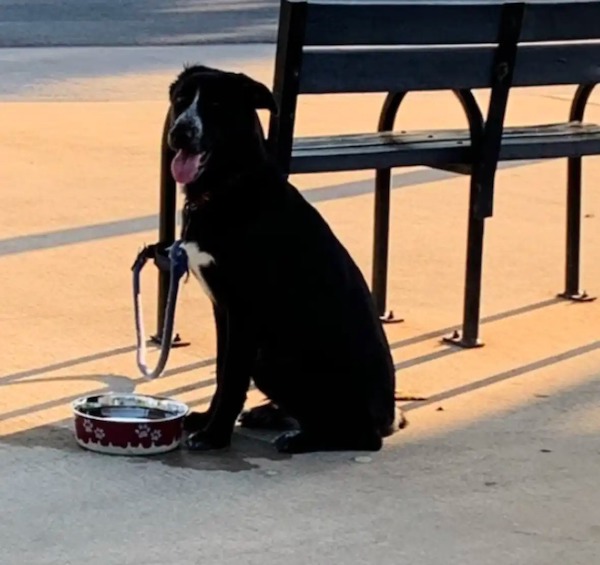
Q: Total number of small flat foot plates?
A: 4